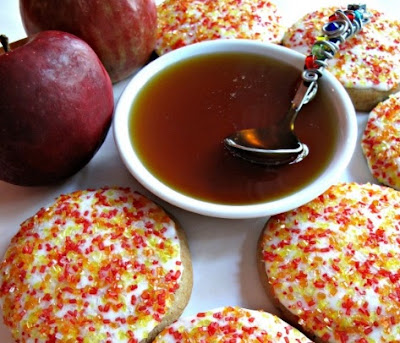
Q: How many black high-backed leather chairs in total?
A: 0